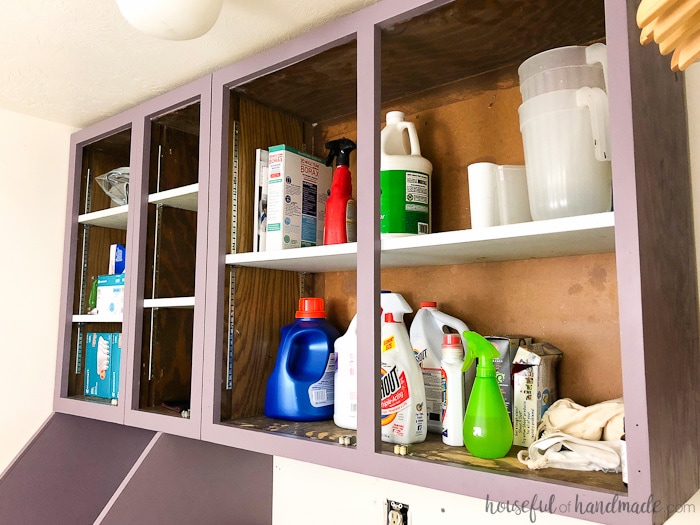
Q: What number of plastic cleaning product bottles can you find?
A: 8